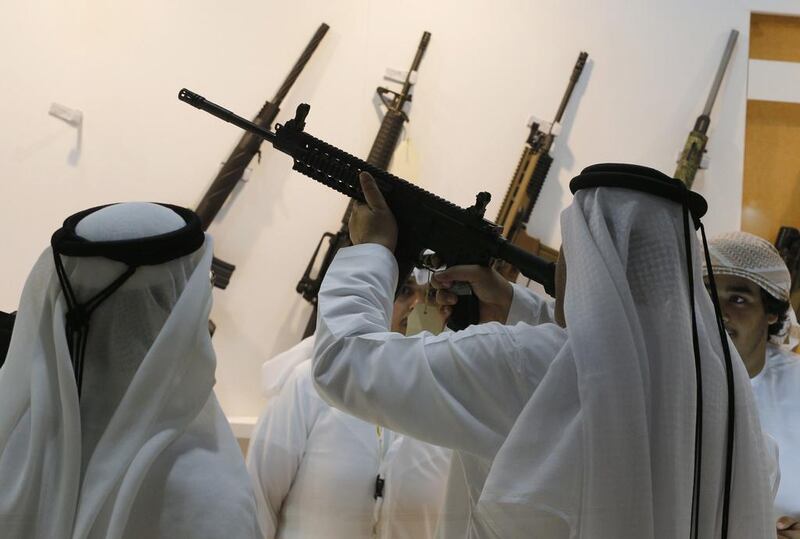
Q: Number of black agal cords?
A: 2